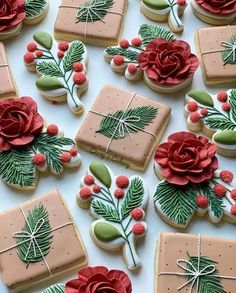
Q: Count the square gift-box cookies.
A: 6